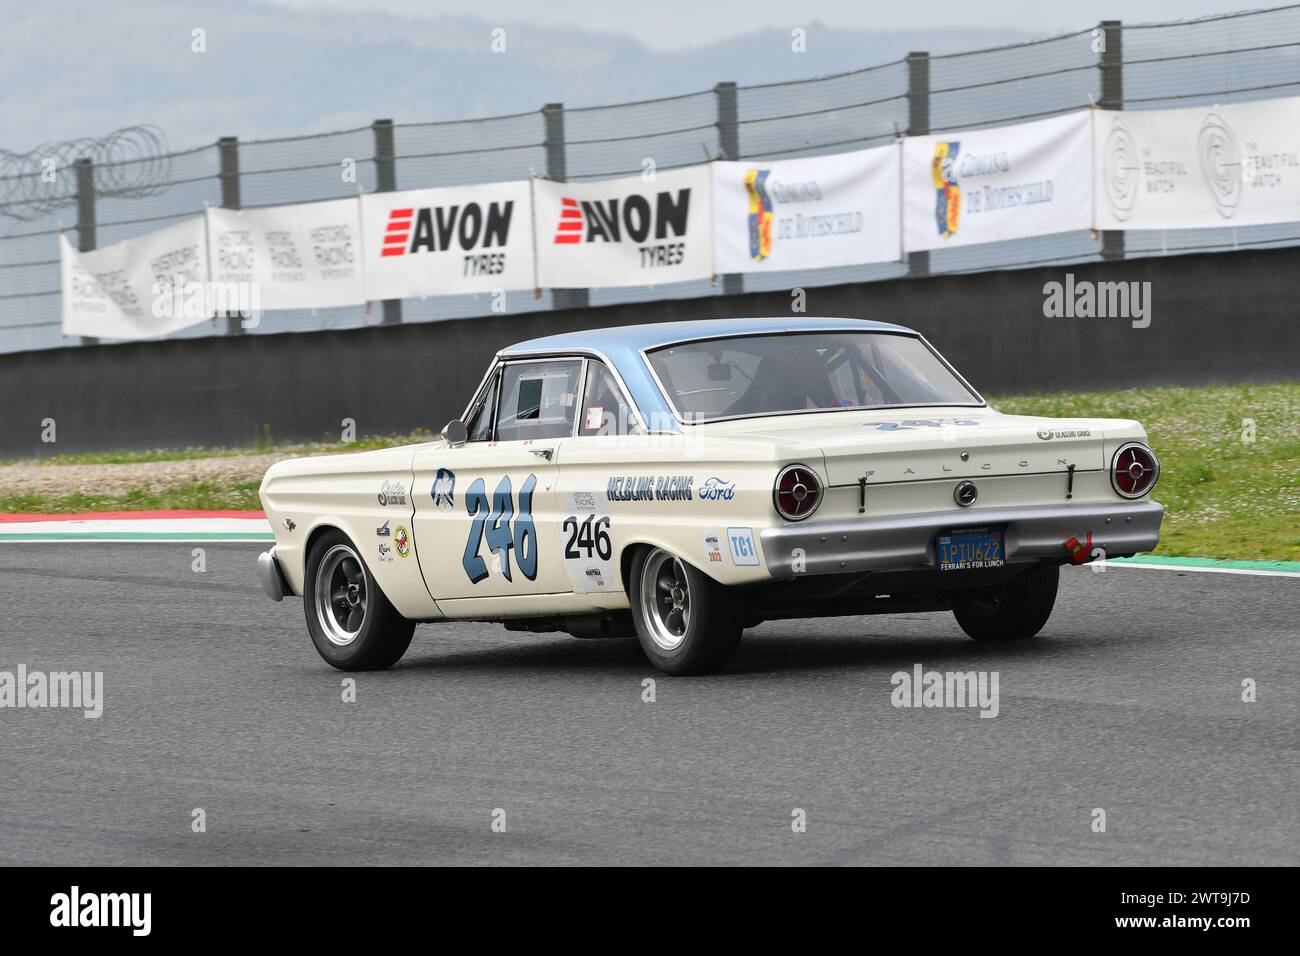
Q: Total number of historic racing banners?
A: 2